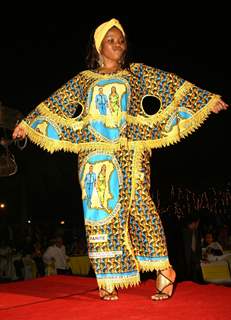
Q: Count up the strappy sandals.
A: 2